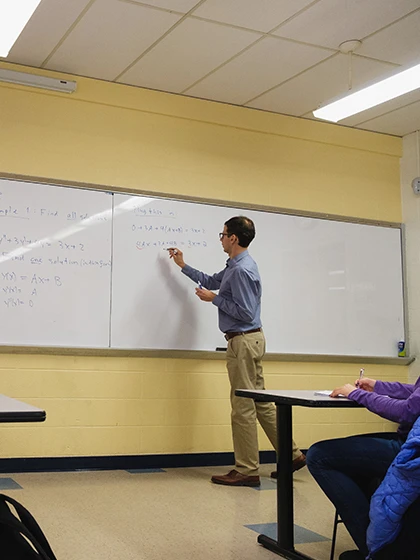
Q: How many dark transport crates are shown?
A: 0